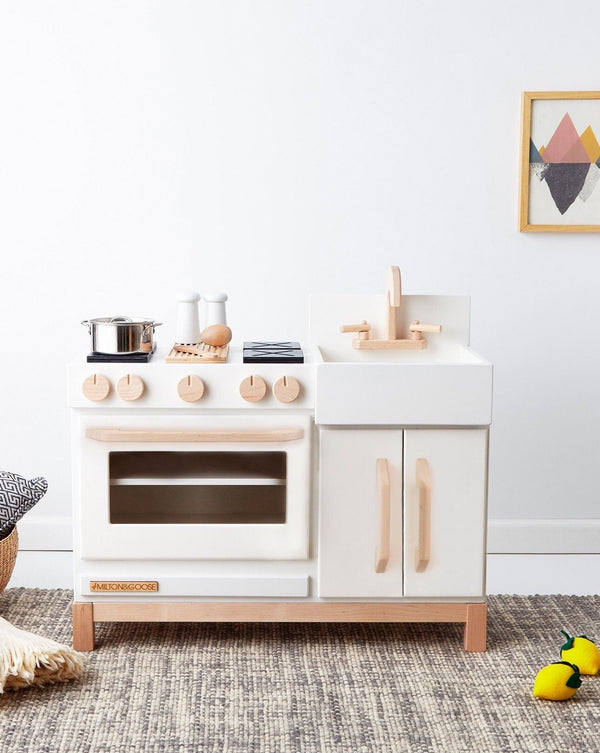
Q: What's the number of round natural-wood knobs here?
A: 5